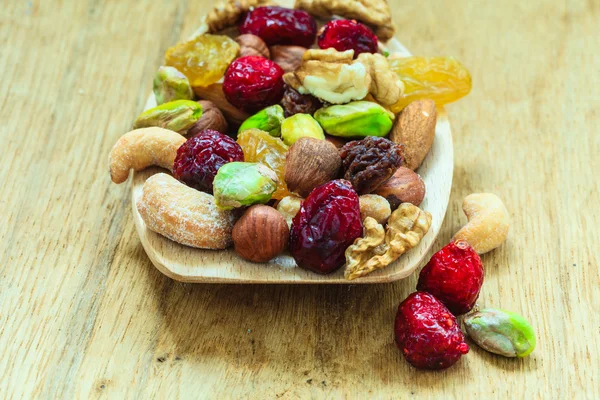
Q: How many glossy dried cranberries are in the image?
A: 7